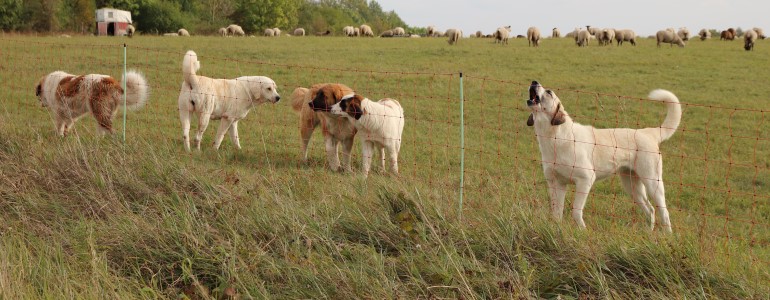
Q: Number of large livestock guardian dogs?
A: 5